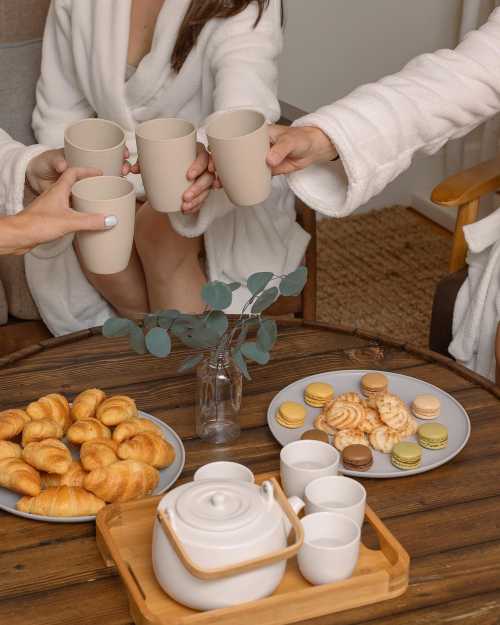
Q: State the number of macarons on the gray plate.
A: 8